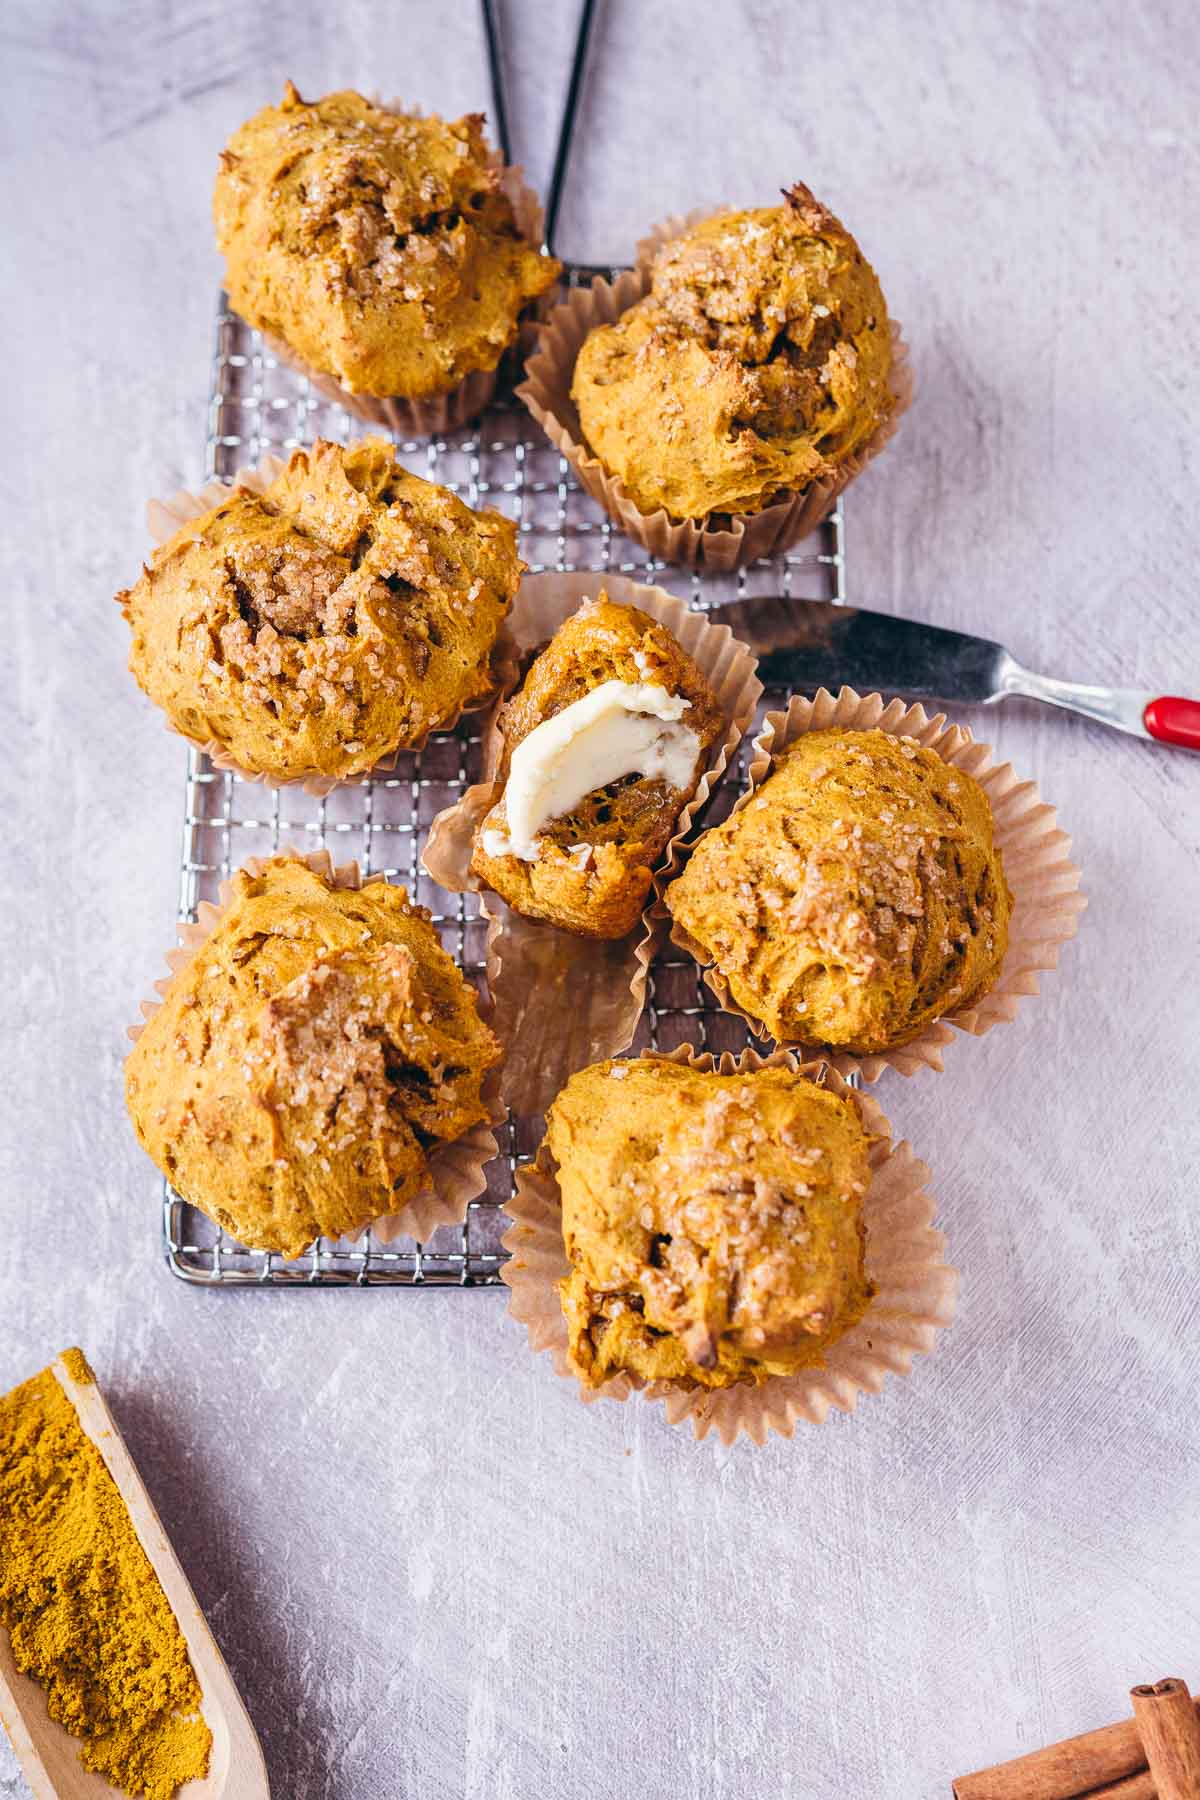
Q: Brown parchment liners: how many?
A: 7